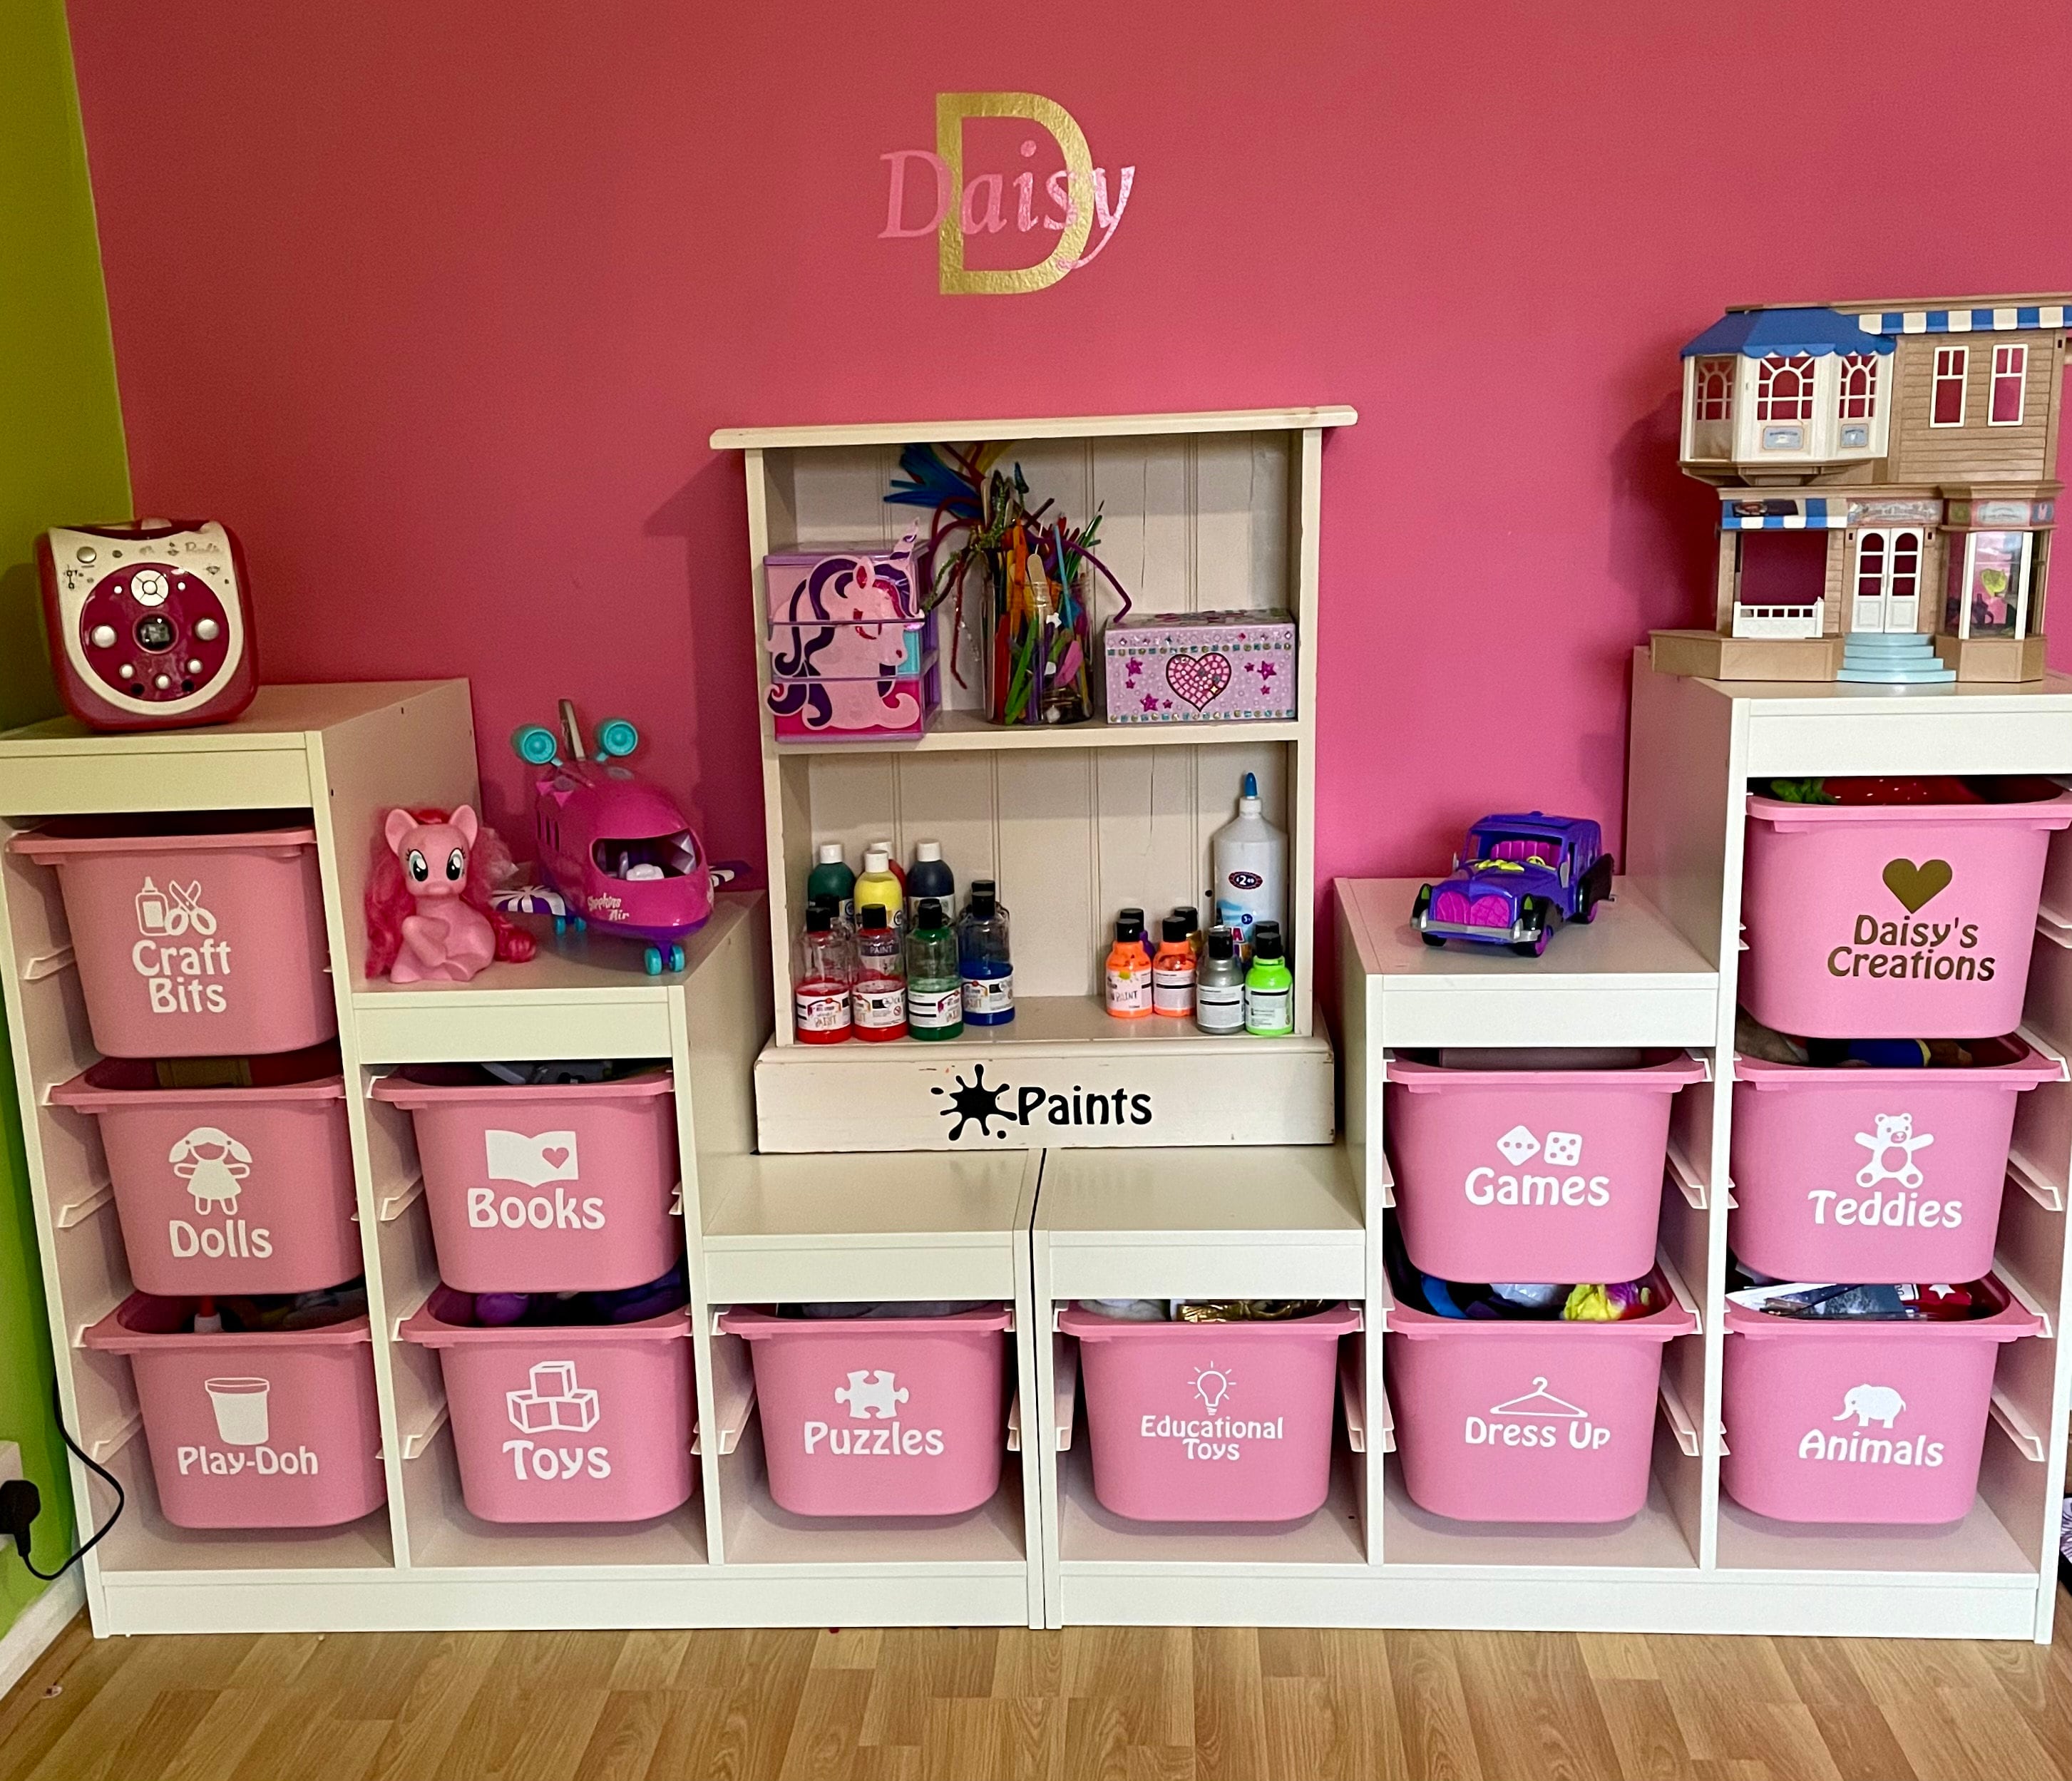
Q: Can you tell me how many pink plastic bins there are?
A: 12